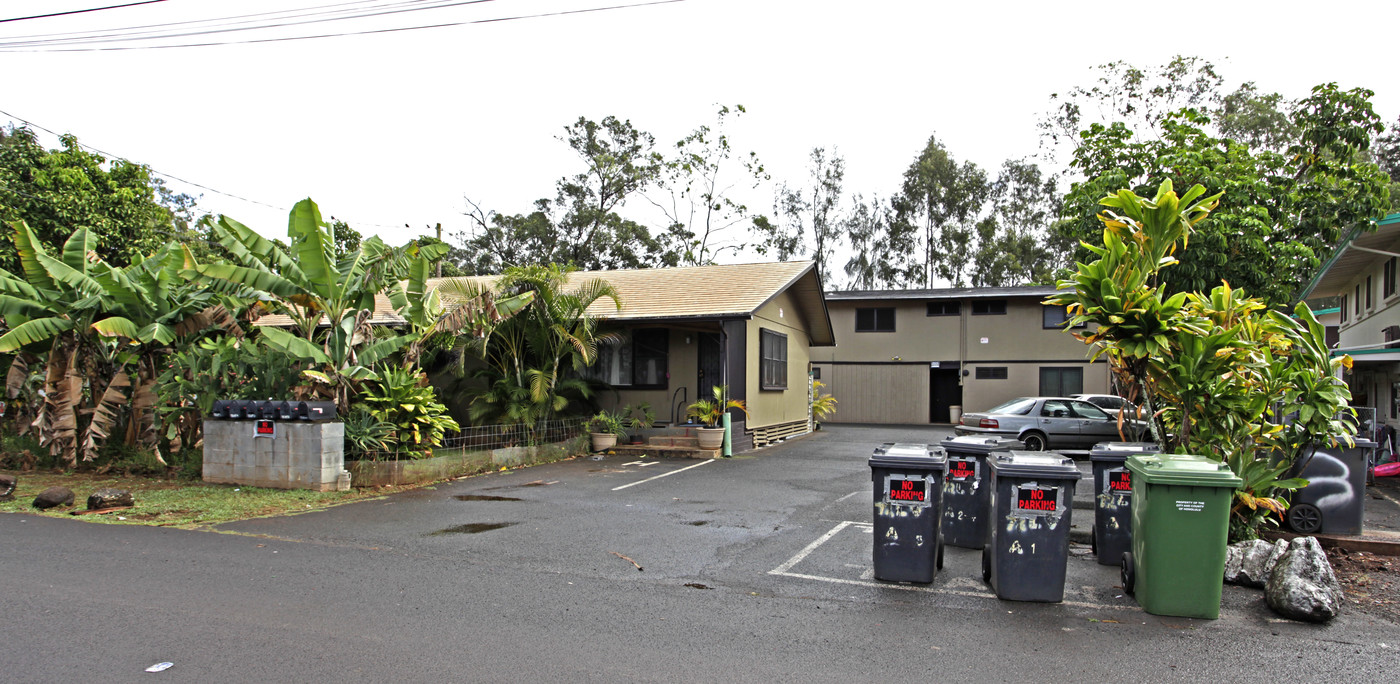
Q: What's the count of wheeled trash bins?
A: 6